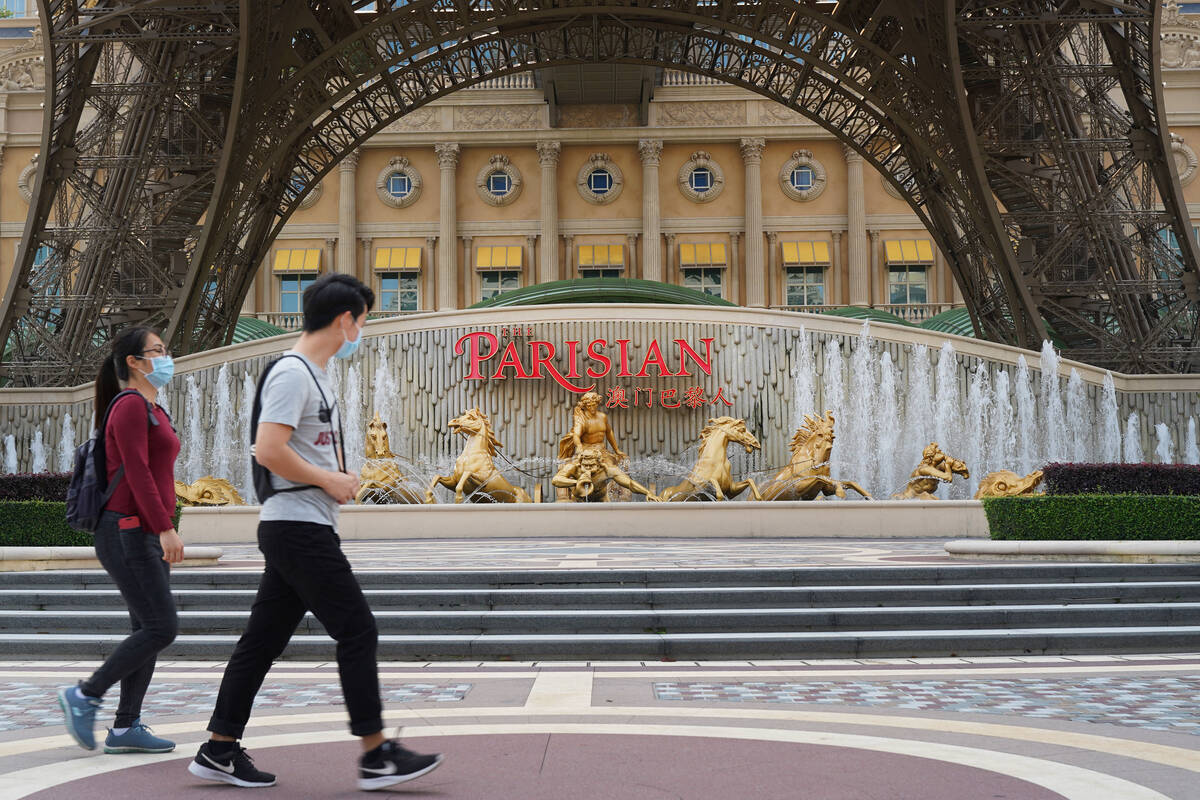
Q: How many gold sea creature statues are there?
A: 2